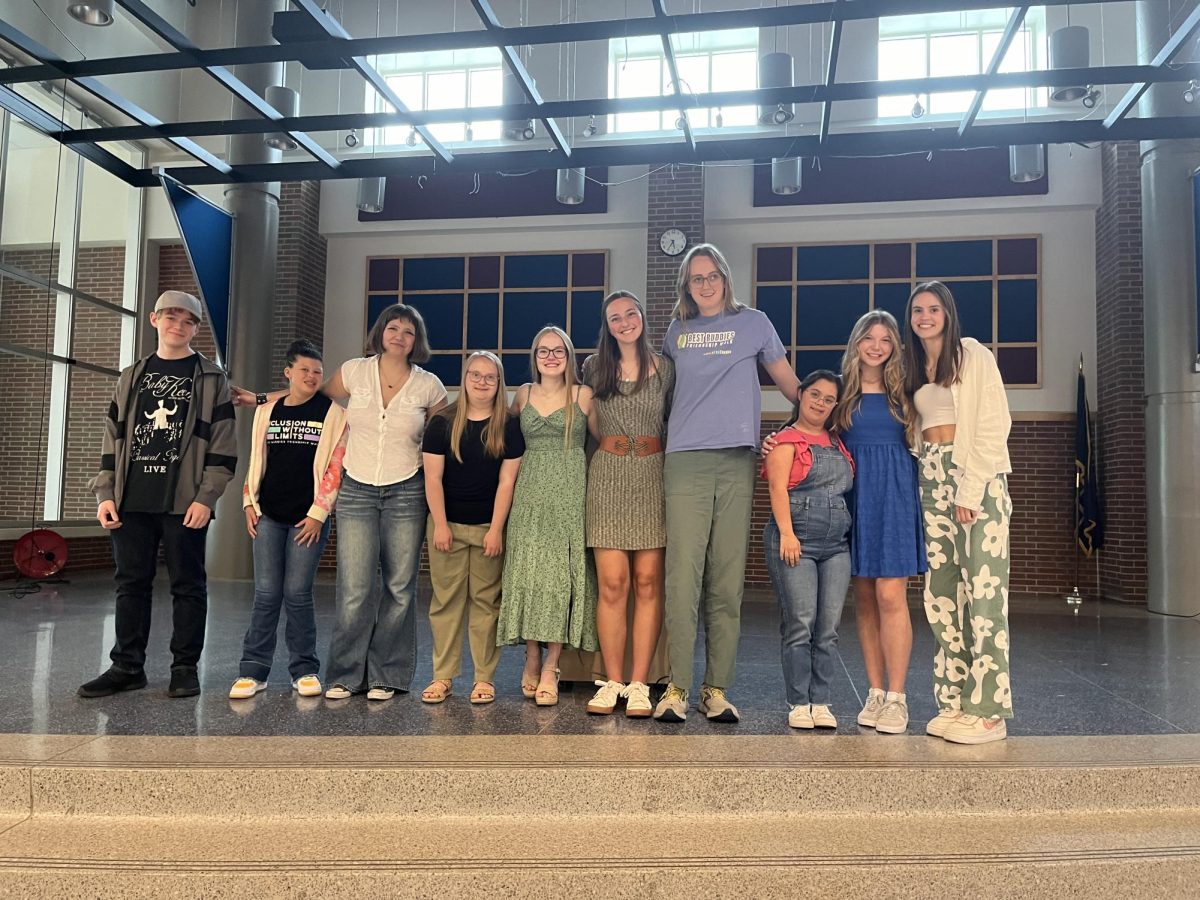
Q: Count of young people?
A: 10